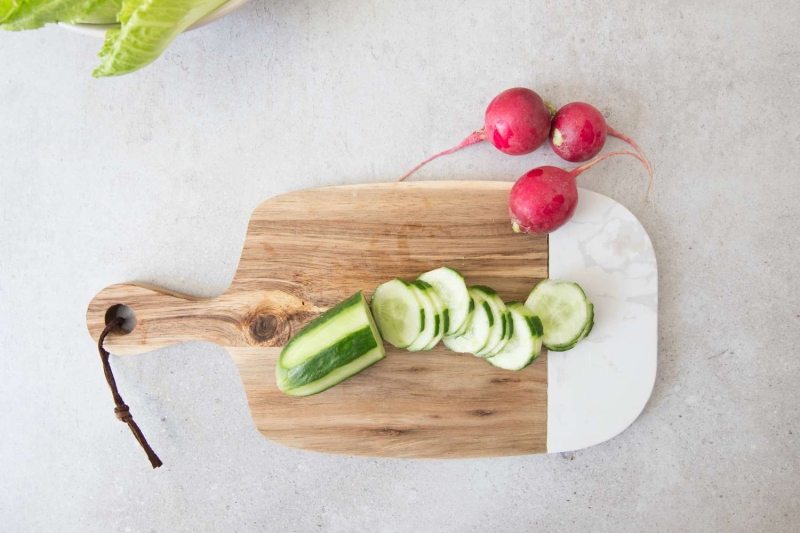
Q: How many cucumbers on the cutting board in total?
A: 1